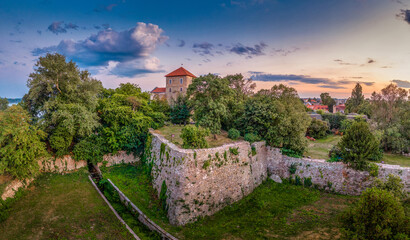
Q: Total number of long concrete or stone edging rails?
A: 2